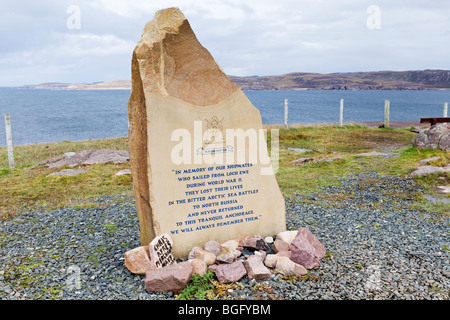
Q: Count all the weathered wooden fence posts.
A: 5